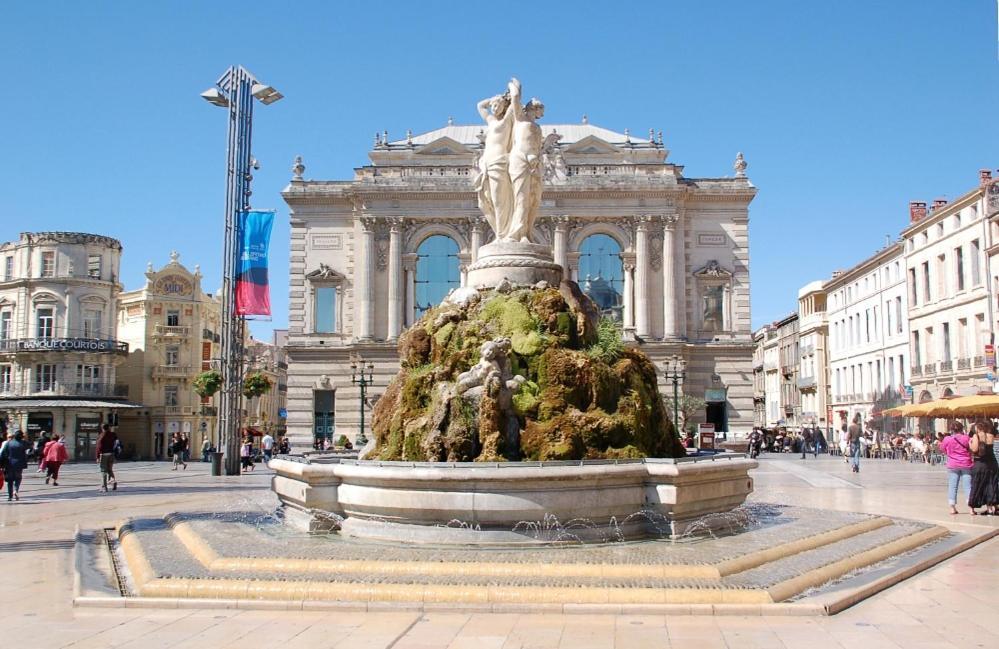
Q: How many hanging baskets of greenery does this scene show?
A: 2